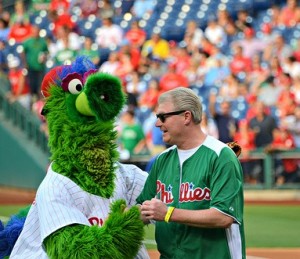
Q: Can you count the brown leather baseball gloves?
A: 1